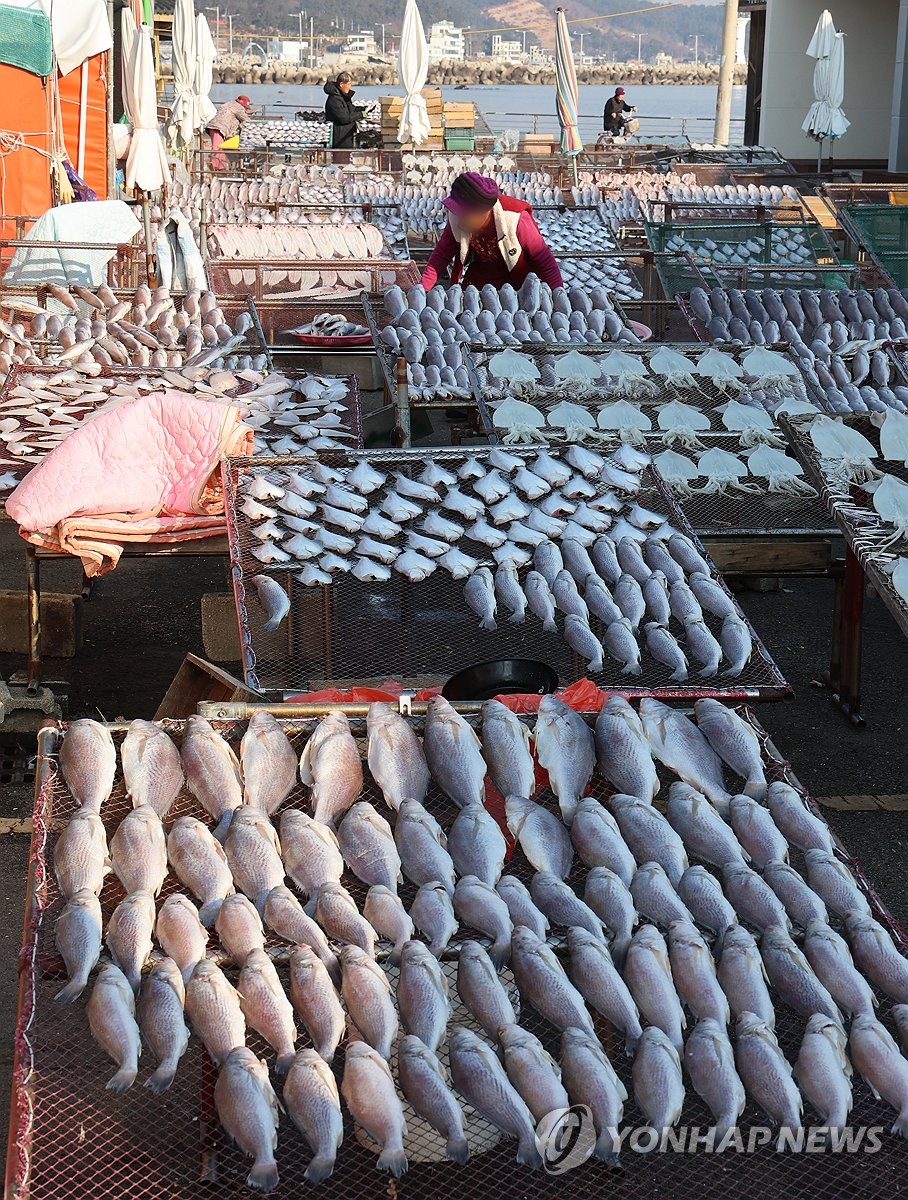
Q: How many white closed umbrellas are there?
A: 7